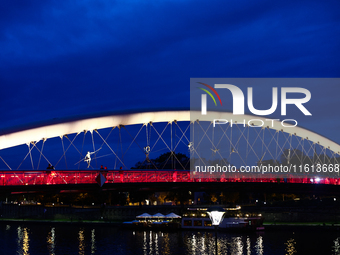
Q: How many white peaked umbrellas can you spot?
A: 3